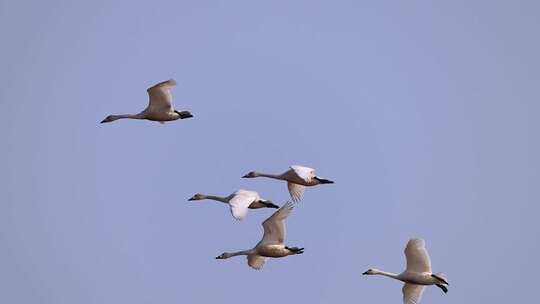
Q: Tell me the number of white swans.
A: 5